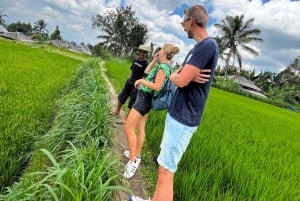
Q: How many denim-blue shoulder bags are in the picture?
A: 1